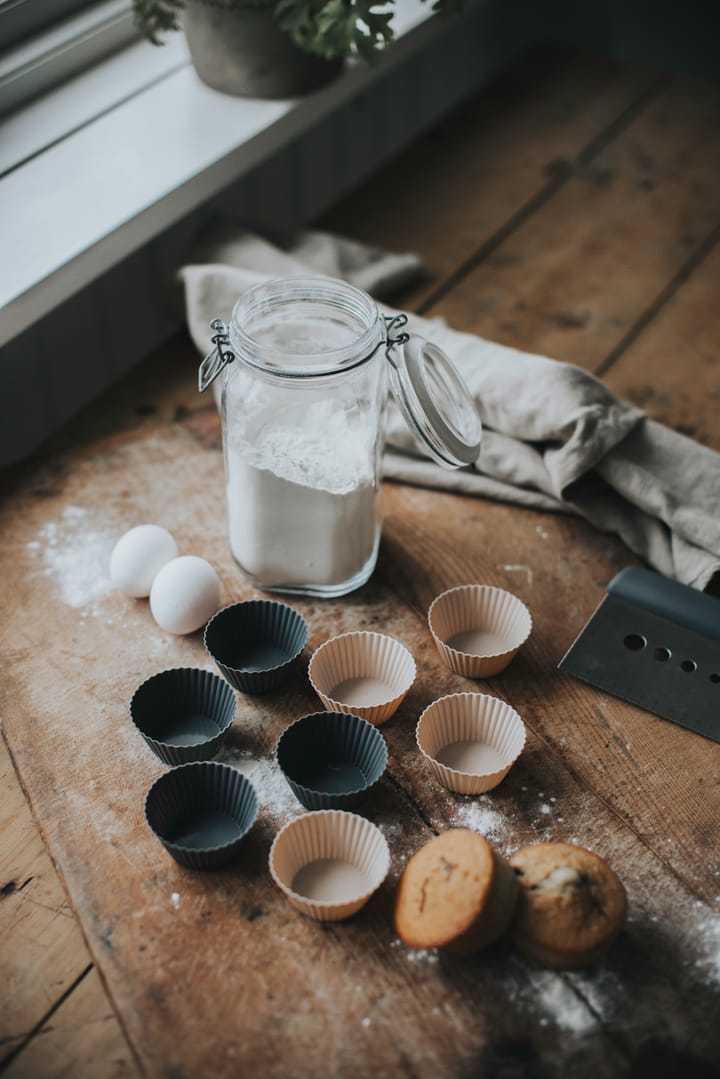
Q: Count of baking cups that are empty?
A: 8